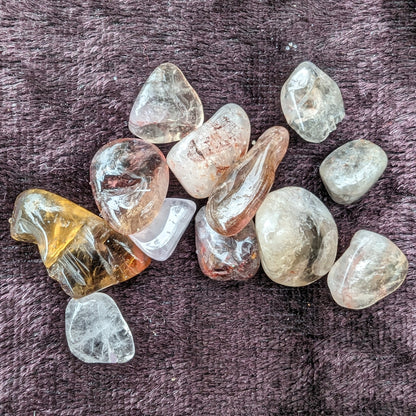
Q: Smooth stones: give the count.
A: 12